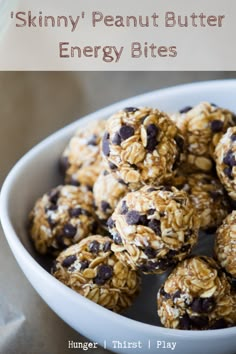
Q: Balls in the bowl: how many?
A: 11